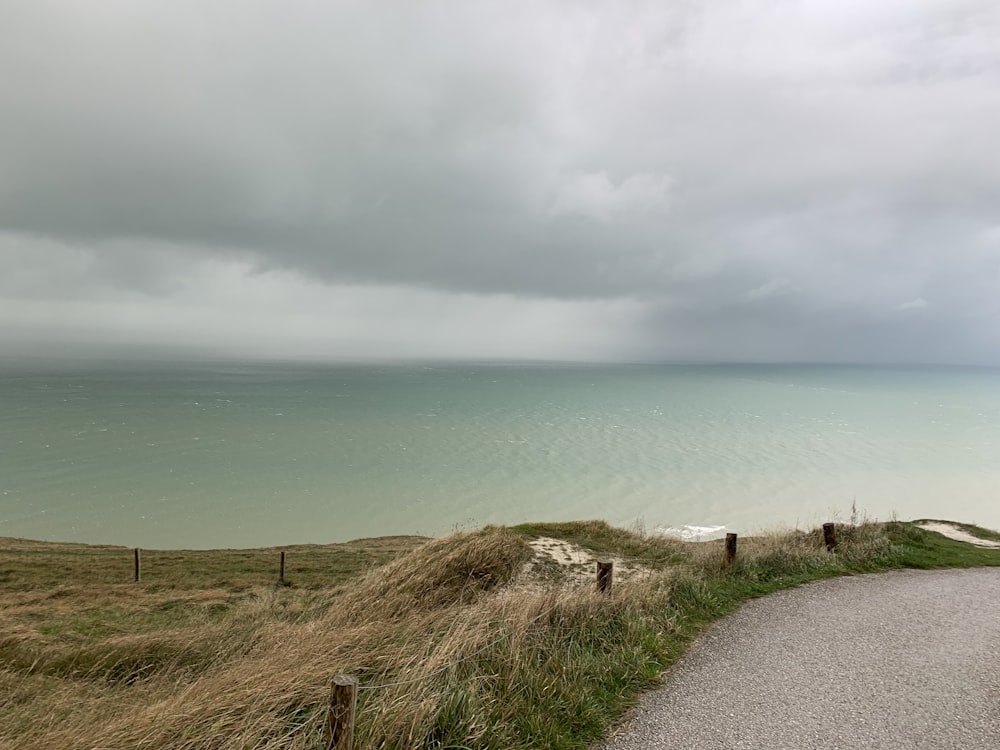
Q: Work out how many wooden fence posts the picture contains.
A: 6